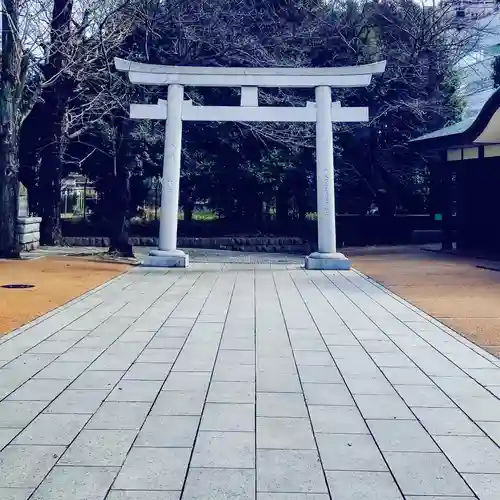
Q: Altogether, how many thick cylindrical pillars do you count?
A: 2